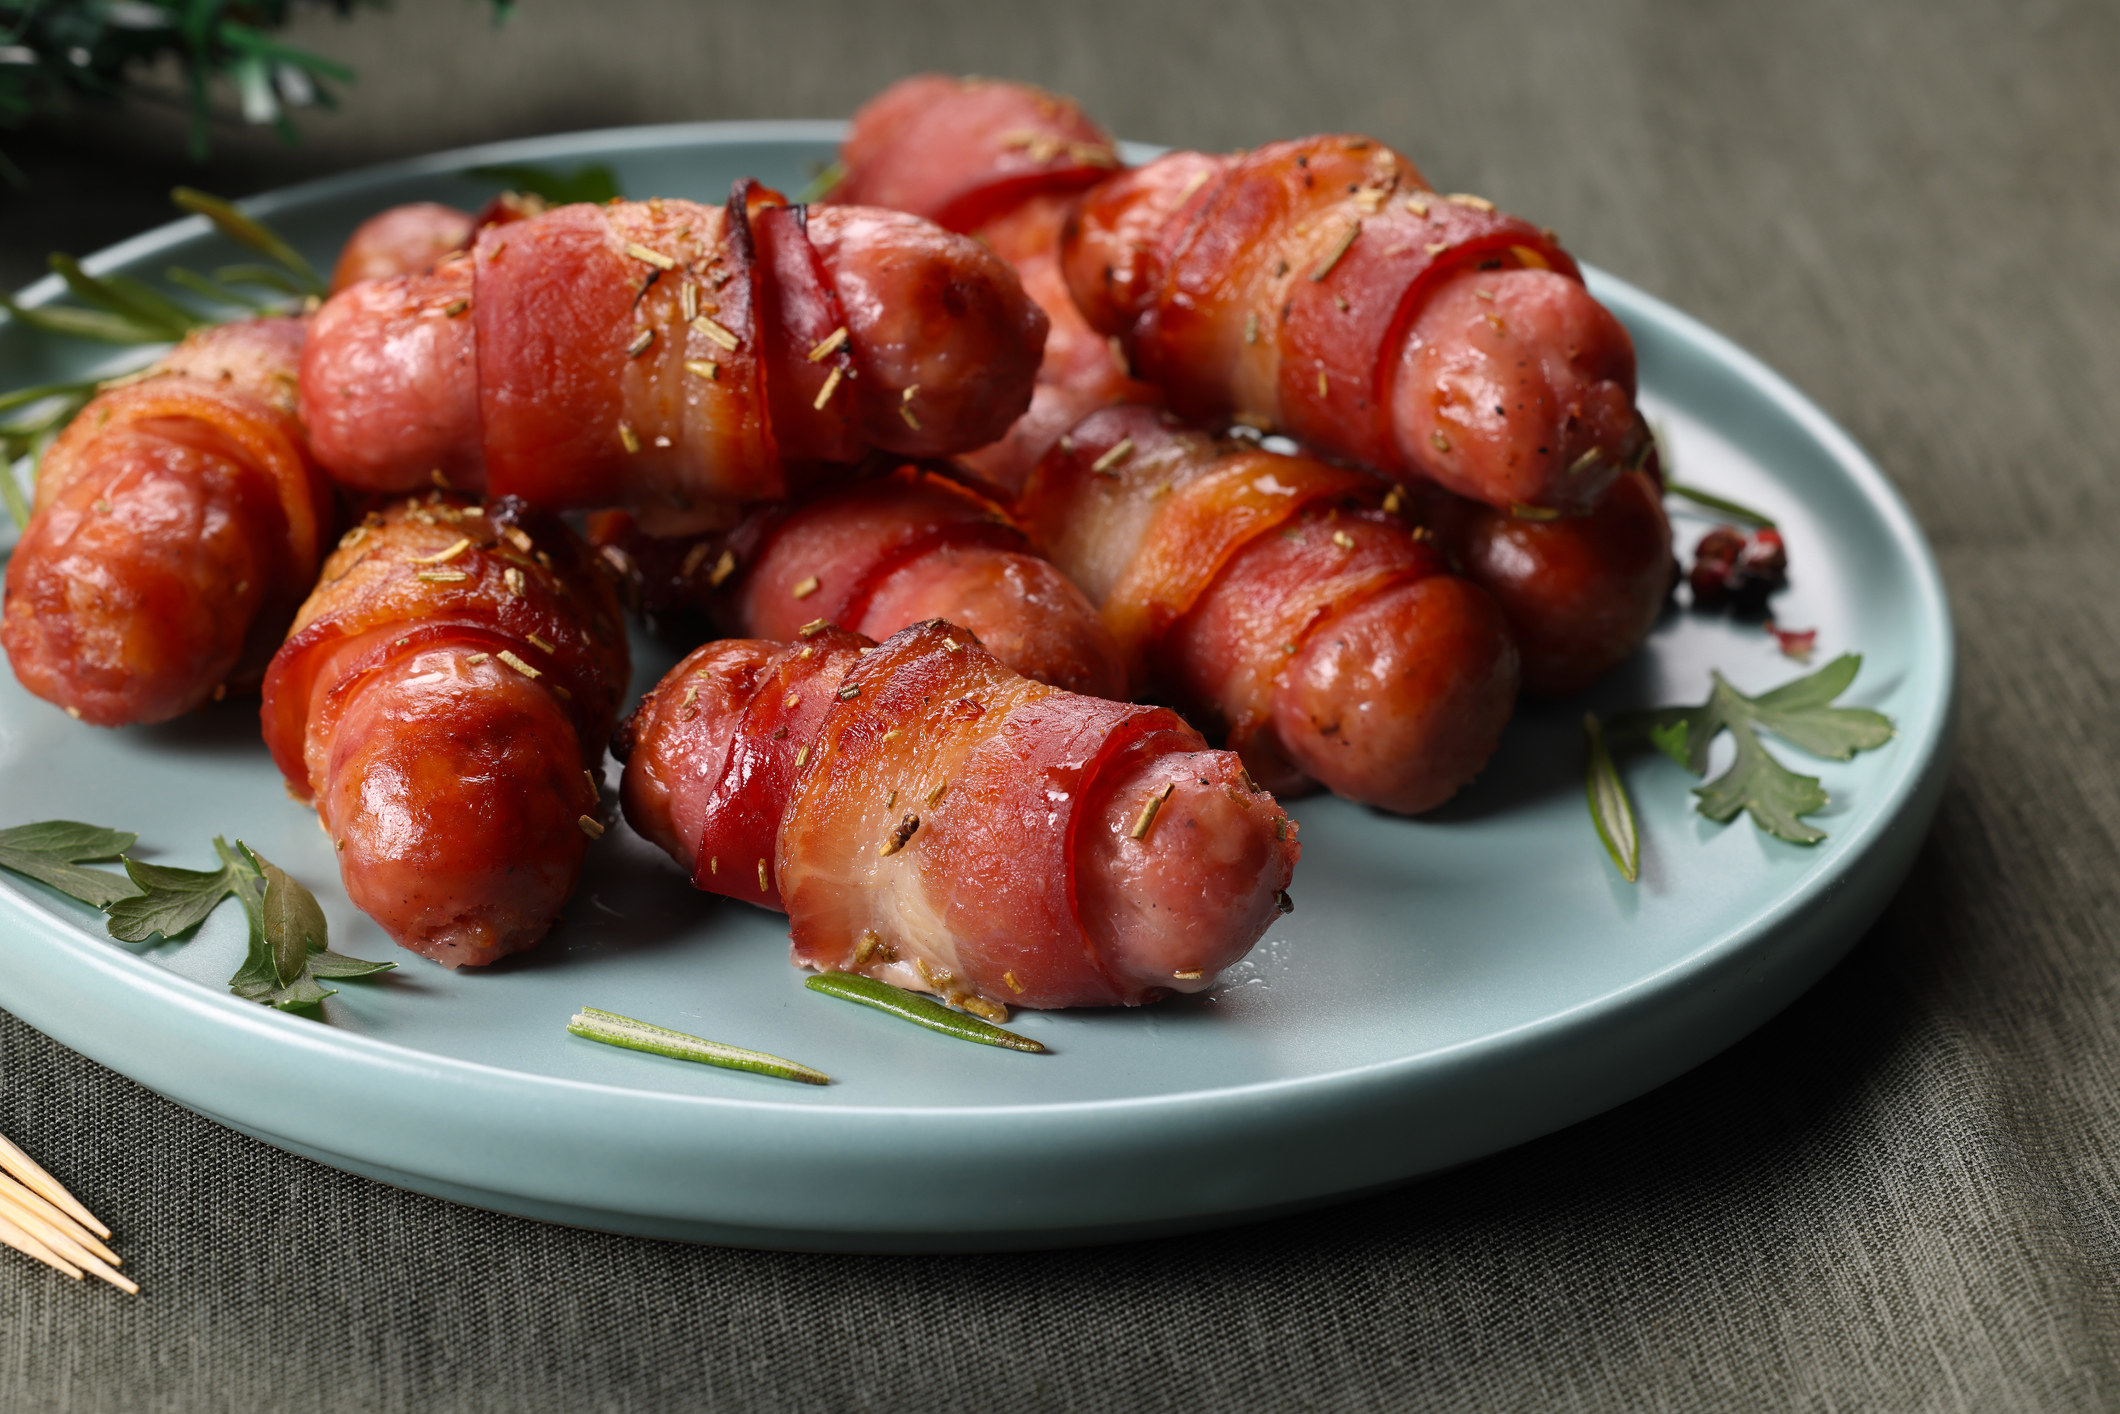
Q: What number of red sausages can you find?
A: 10